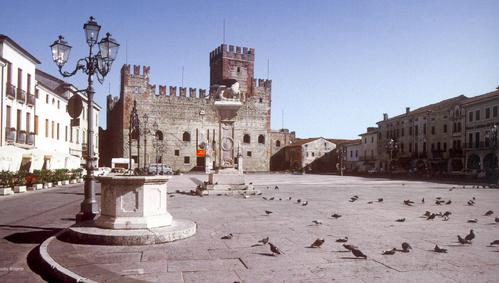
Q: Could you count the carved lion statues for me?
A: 1